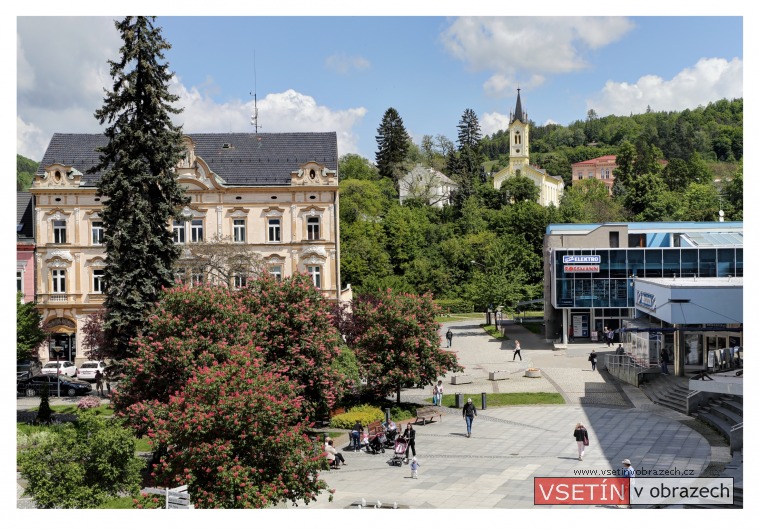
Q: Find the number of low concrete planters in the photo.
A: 3